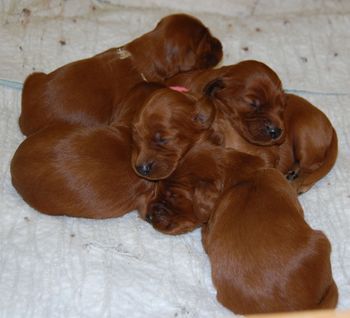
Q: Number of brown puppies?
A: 5